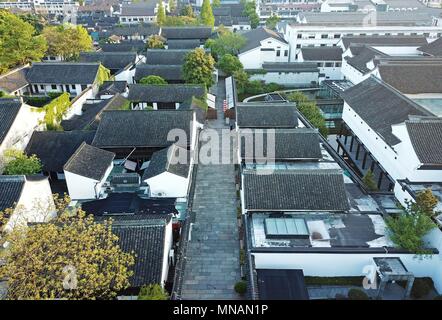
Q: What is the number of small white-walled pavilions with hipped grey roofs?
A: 2